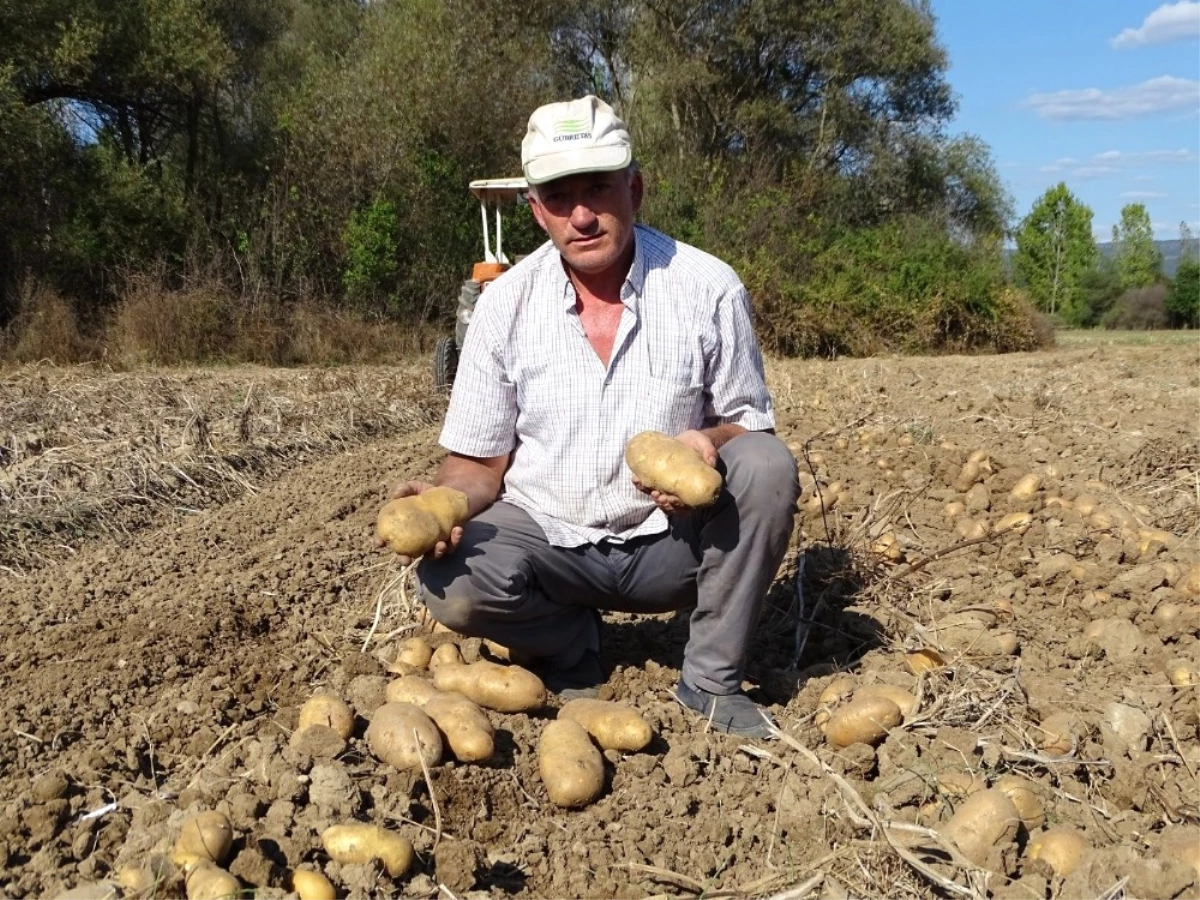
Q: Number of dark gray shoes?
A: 2